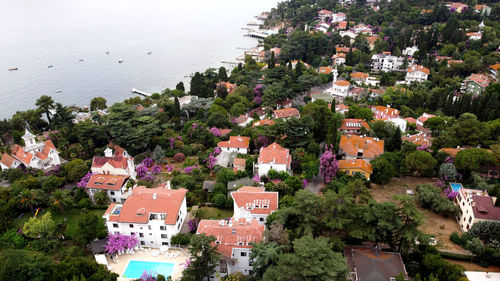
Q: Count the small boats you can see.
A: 7